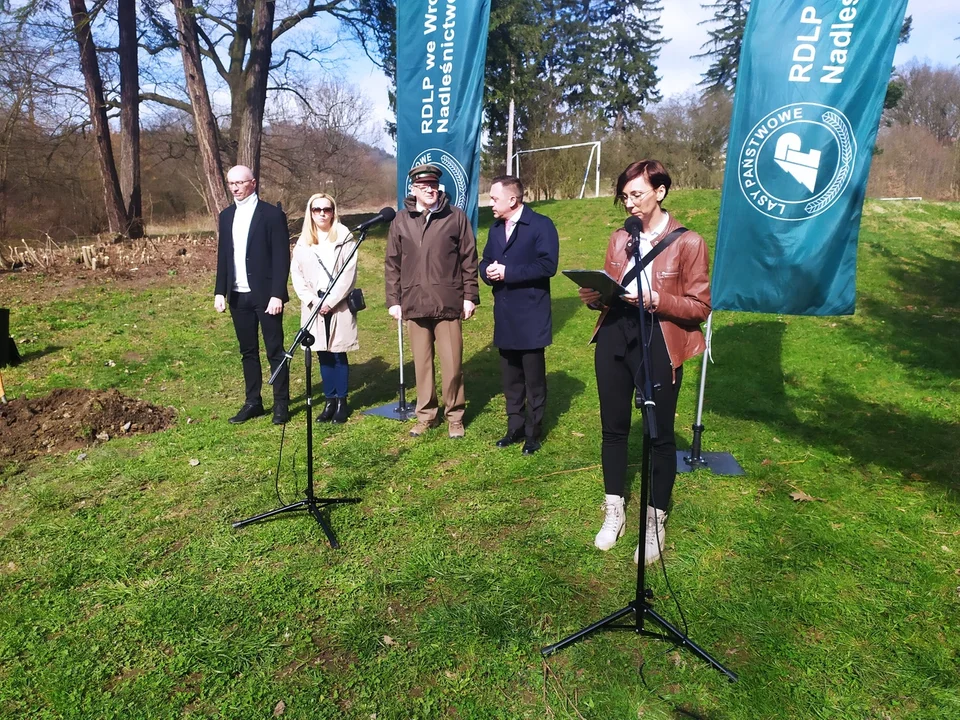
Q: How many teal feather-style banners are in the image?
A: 2